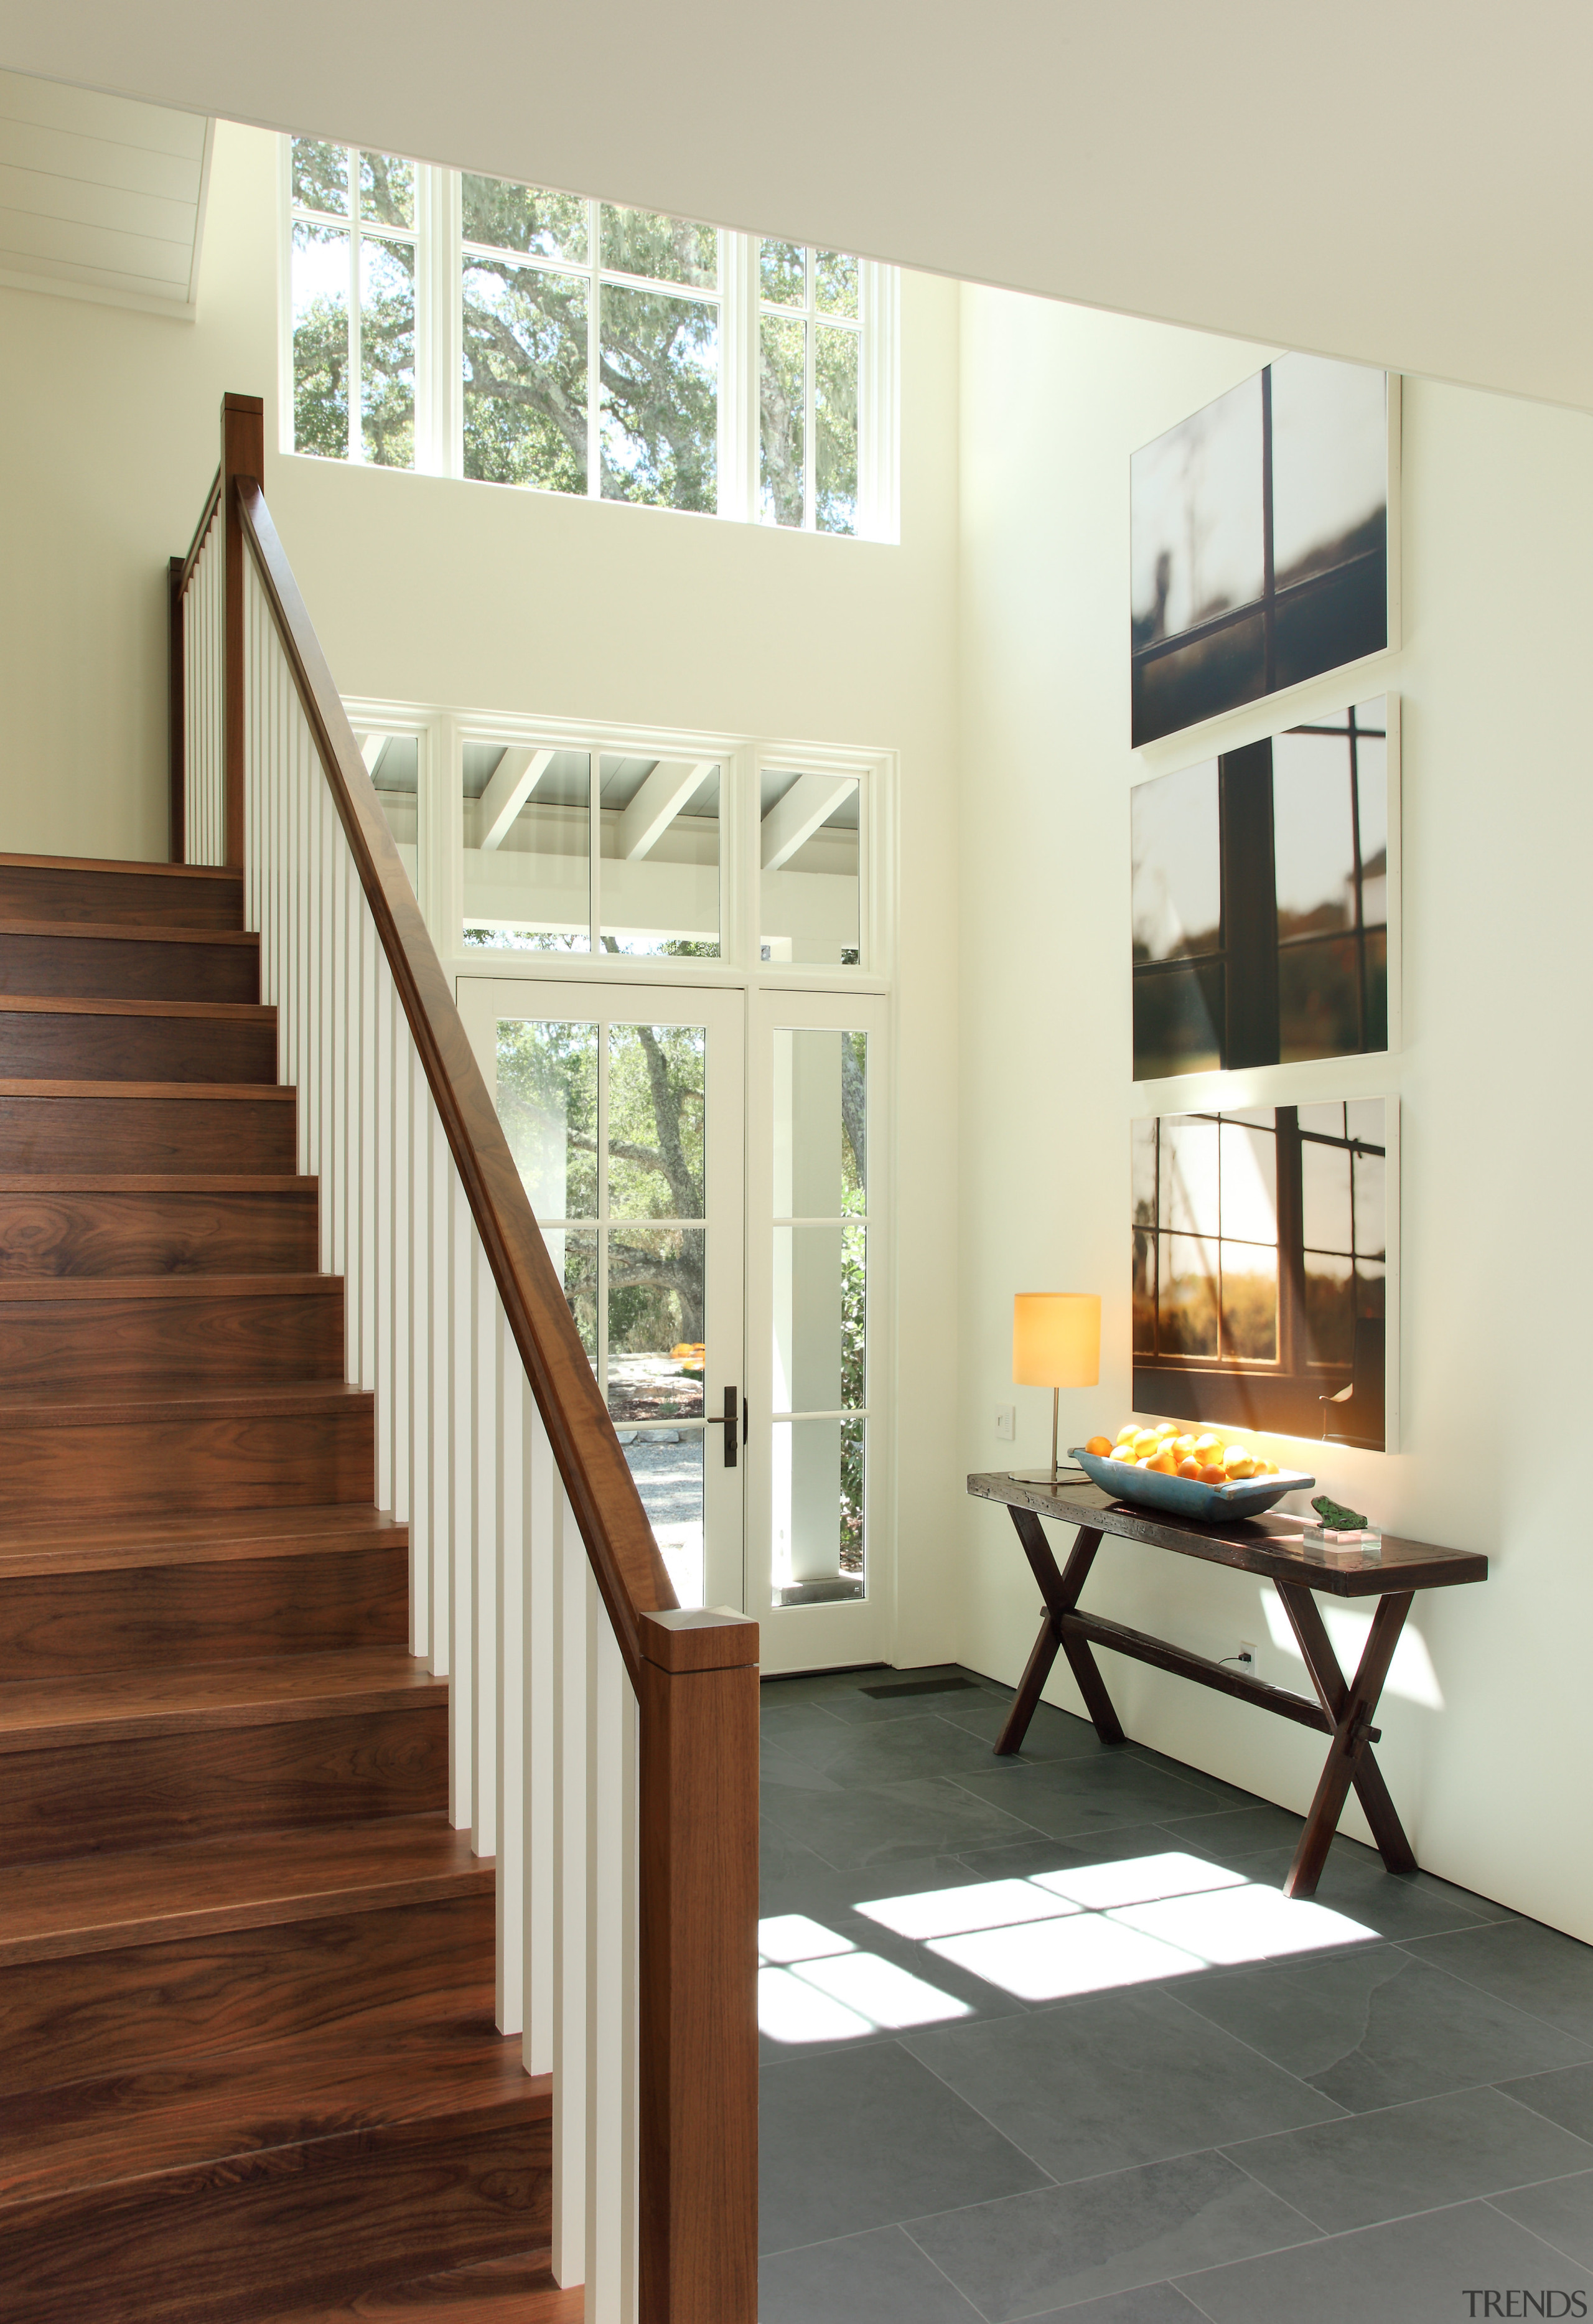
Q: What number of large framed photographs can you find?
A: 3